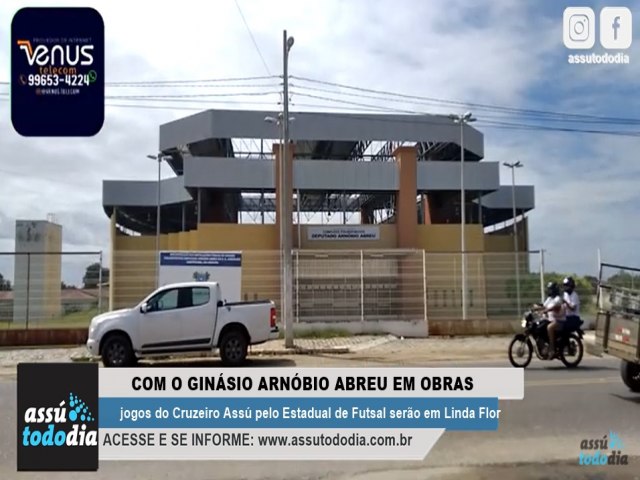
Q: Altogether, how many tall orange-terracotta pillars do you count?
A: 2